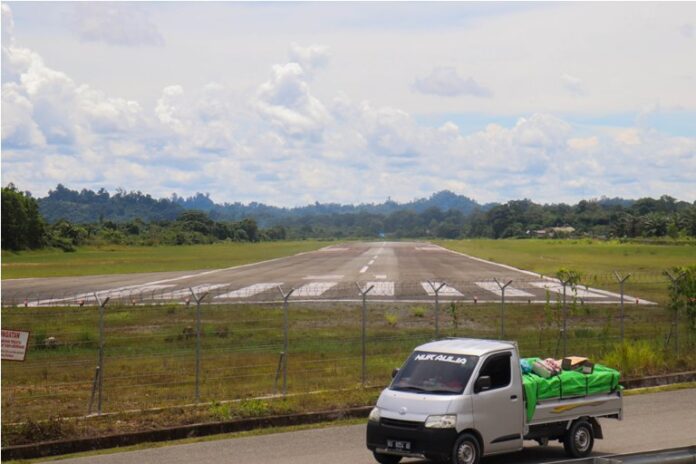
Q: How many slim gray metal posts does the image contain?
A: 9